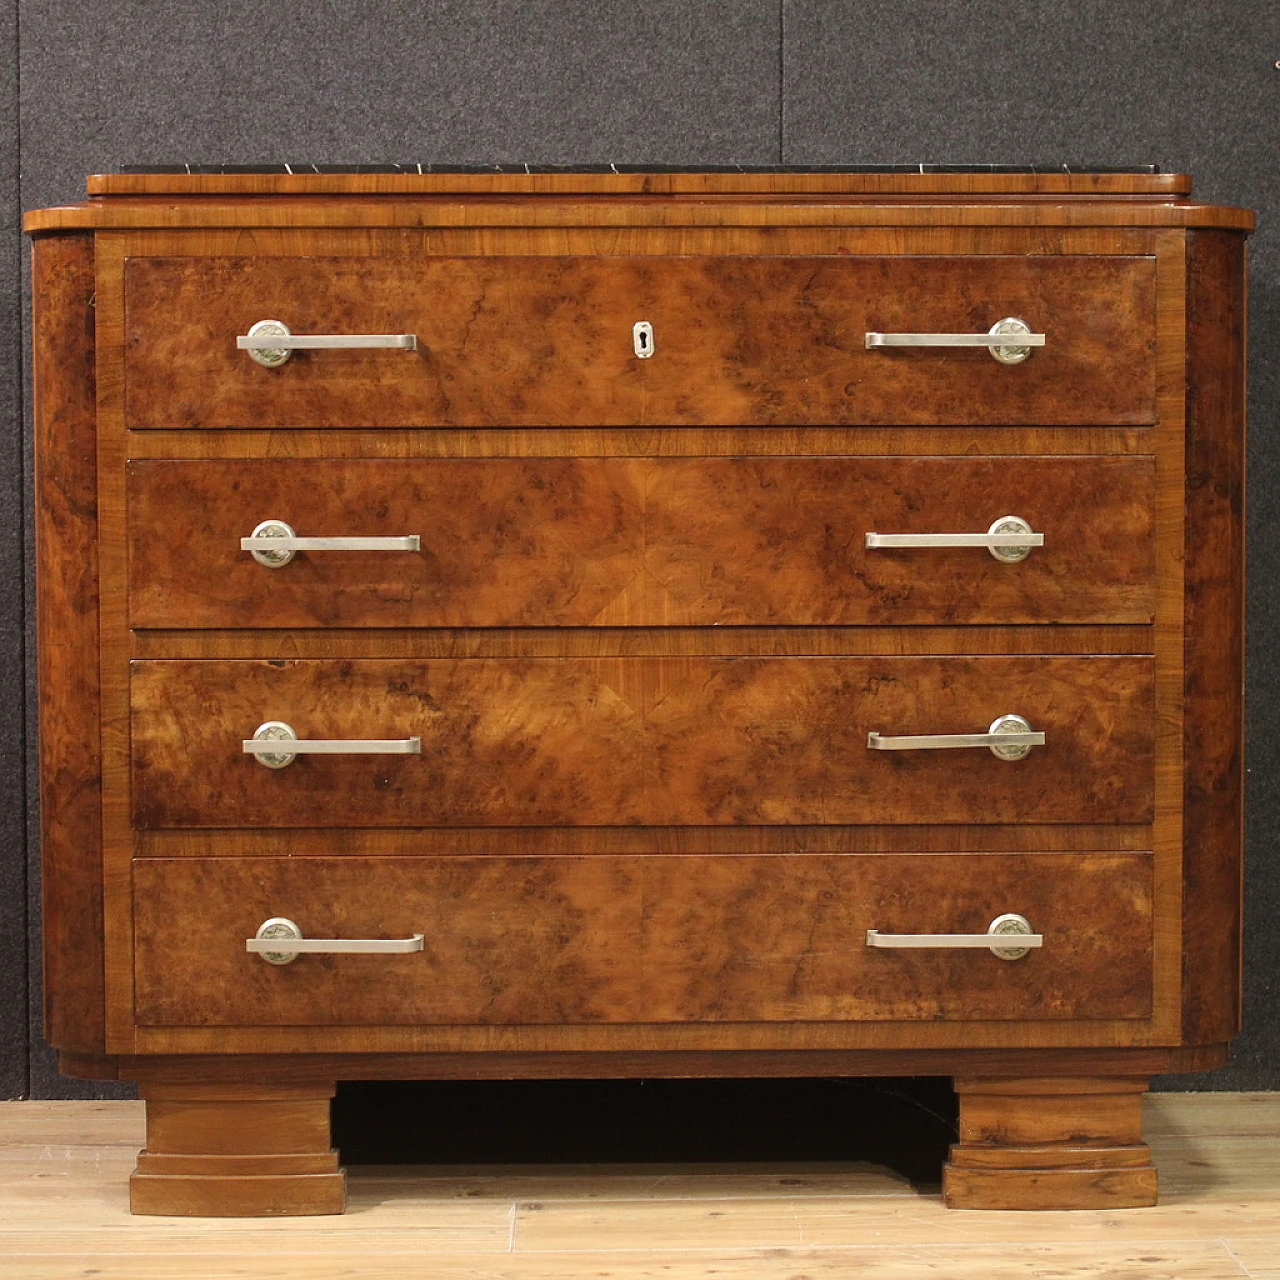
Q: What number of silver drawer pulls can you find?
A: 8